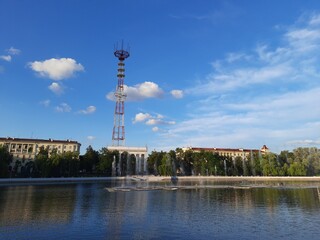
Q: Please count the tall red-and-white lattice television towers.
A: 1